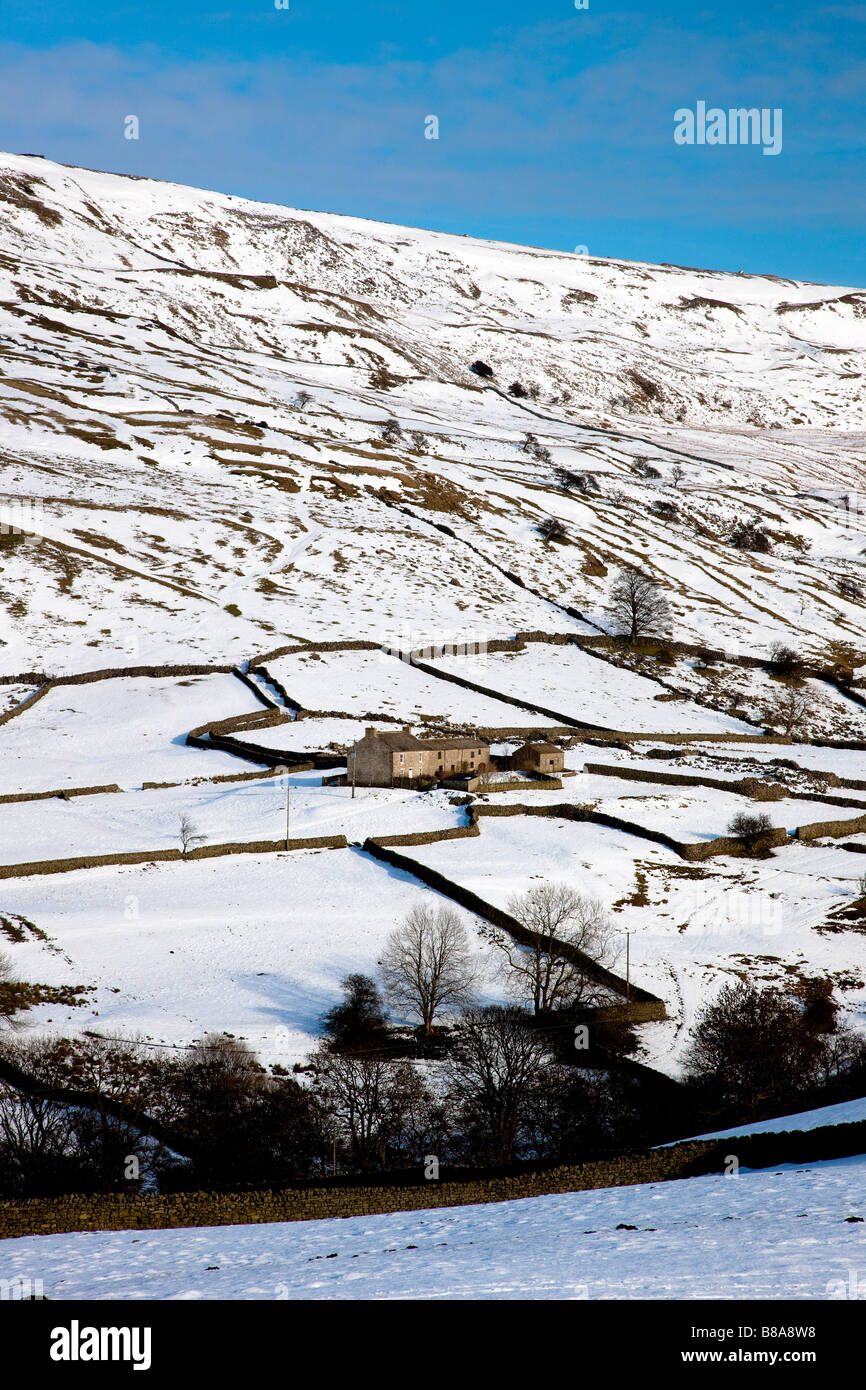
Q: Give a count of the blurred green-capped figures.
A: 0